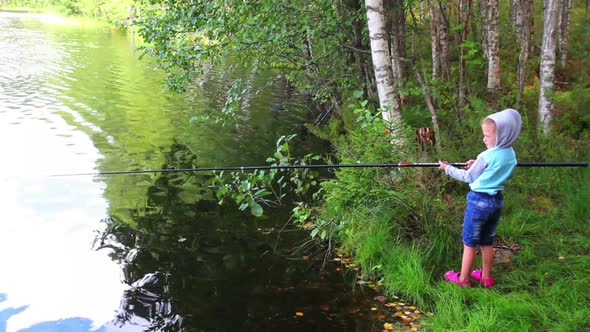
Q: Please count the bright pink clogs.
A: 2